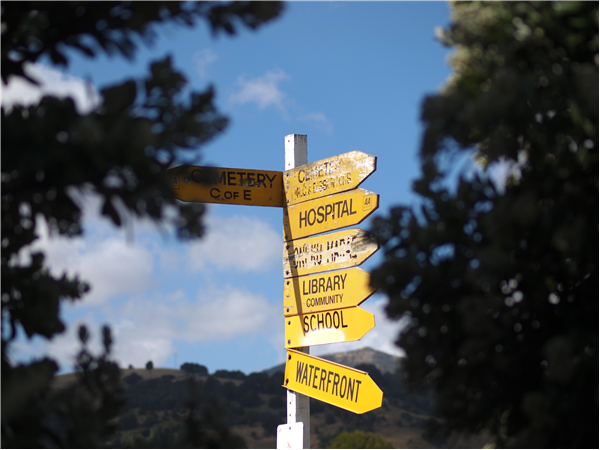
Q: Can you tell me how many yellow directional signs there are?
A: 7